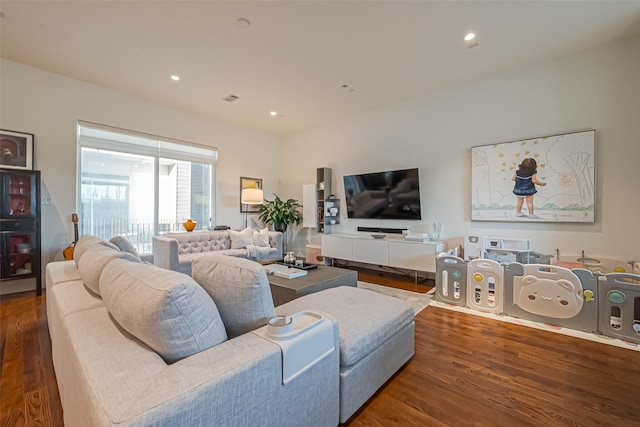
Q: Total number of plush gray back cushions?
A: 5